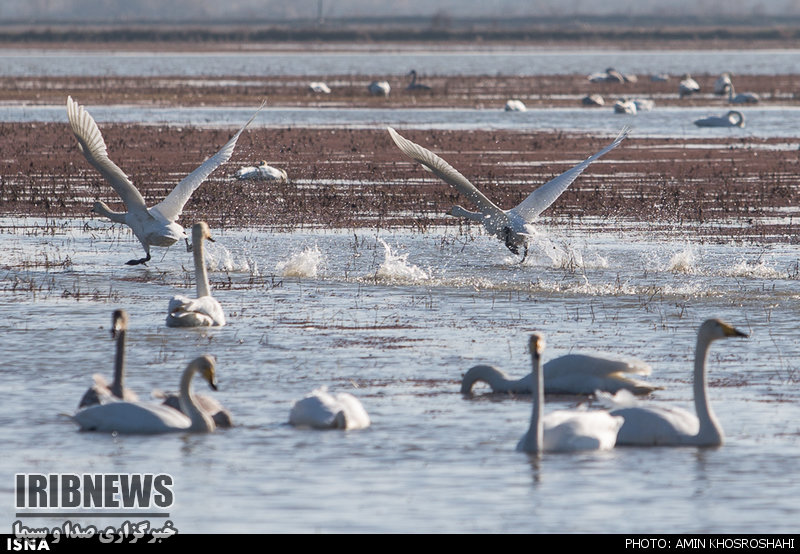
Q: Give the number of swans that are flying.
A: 2